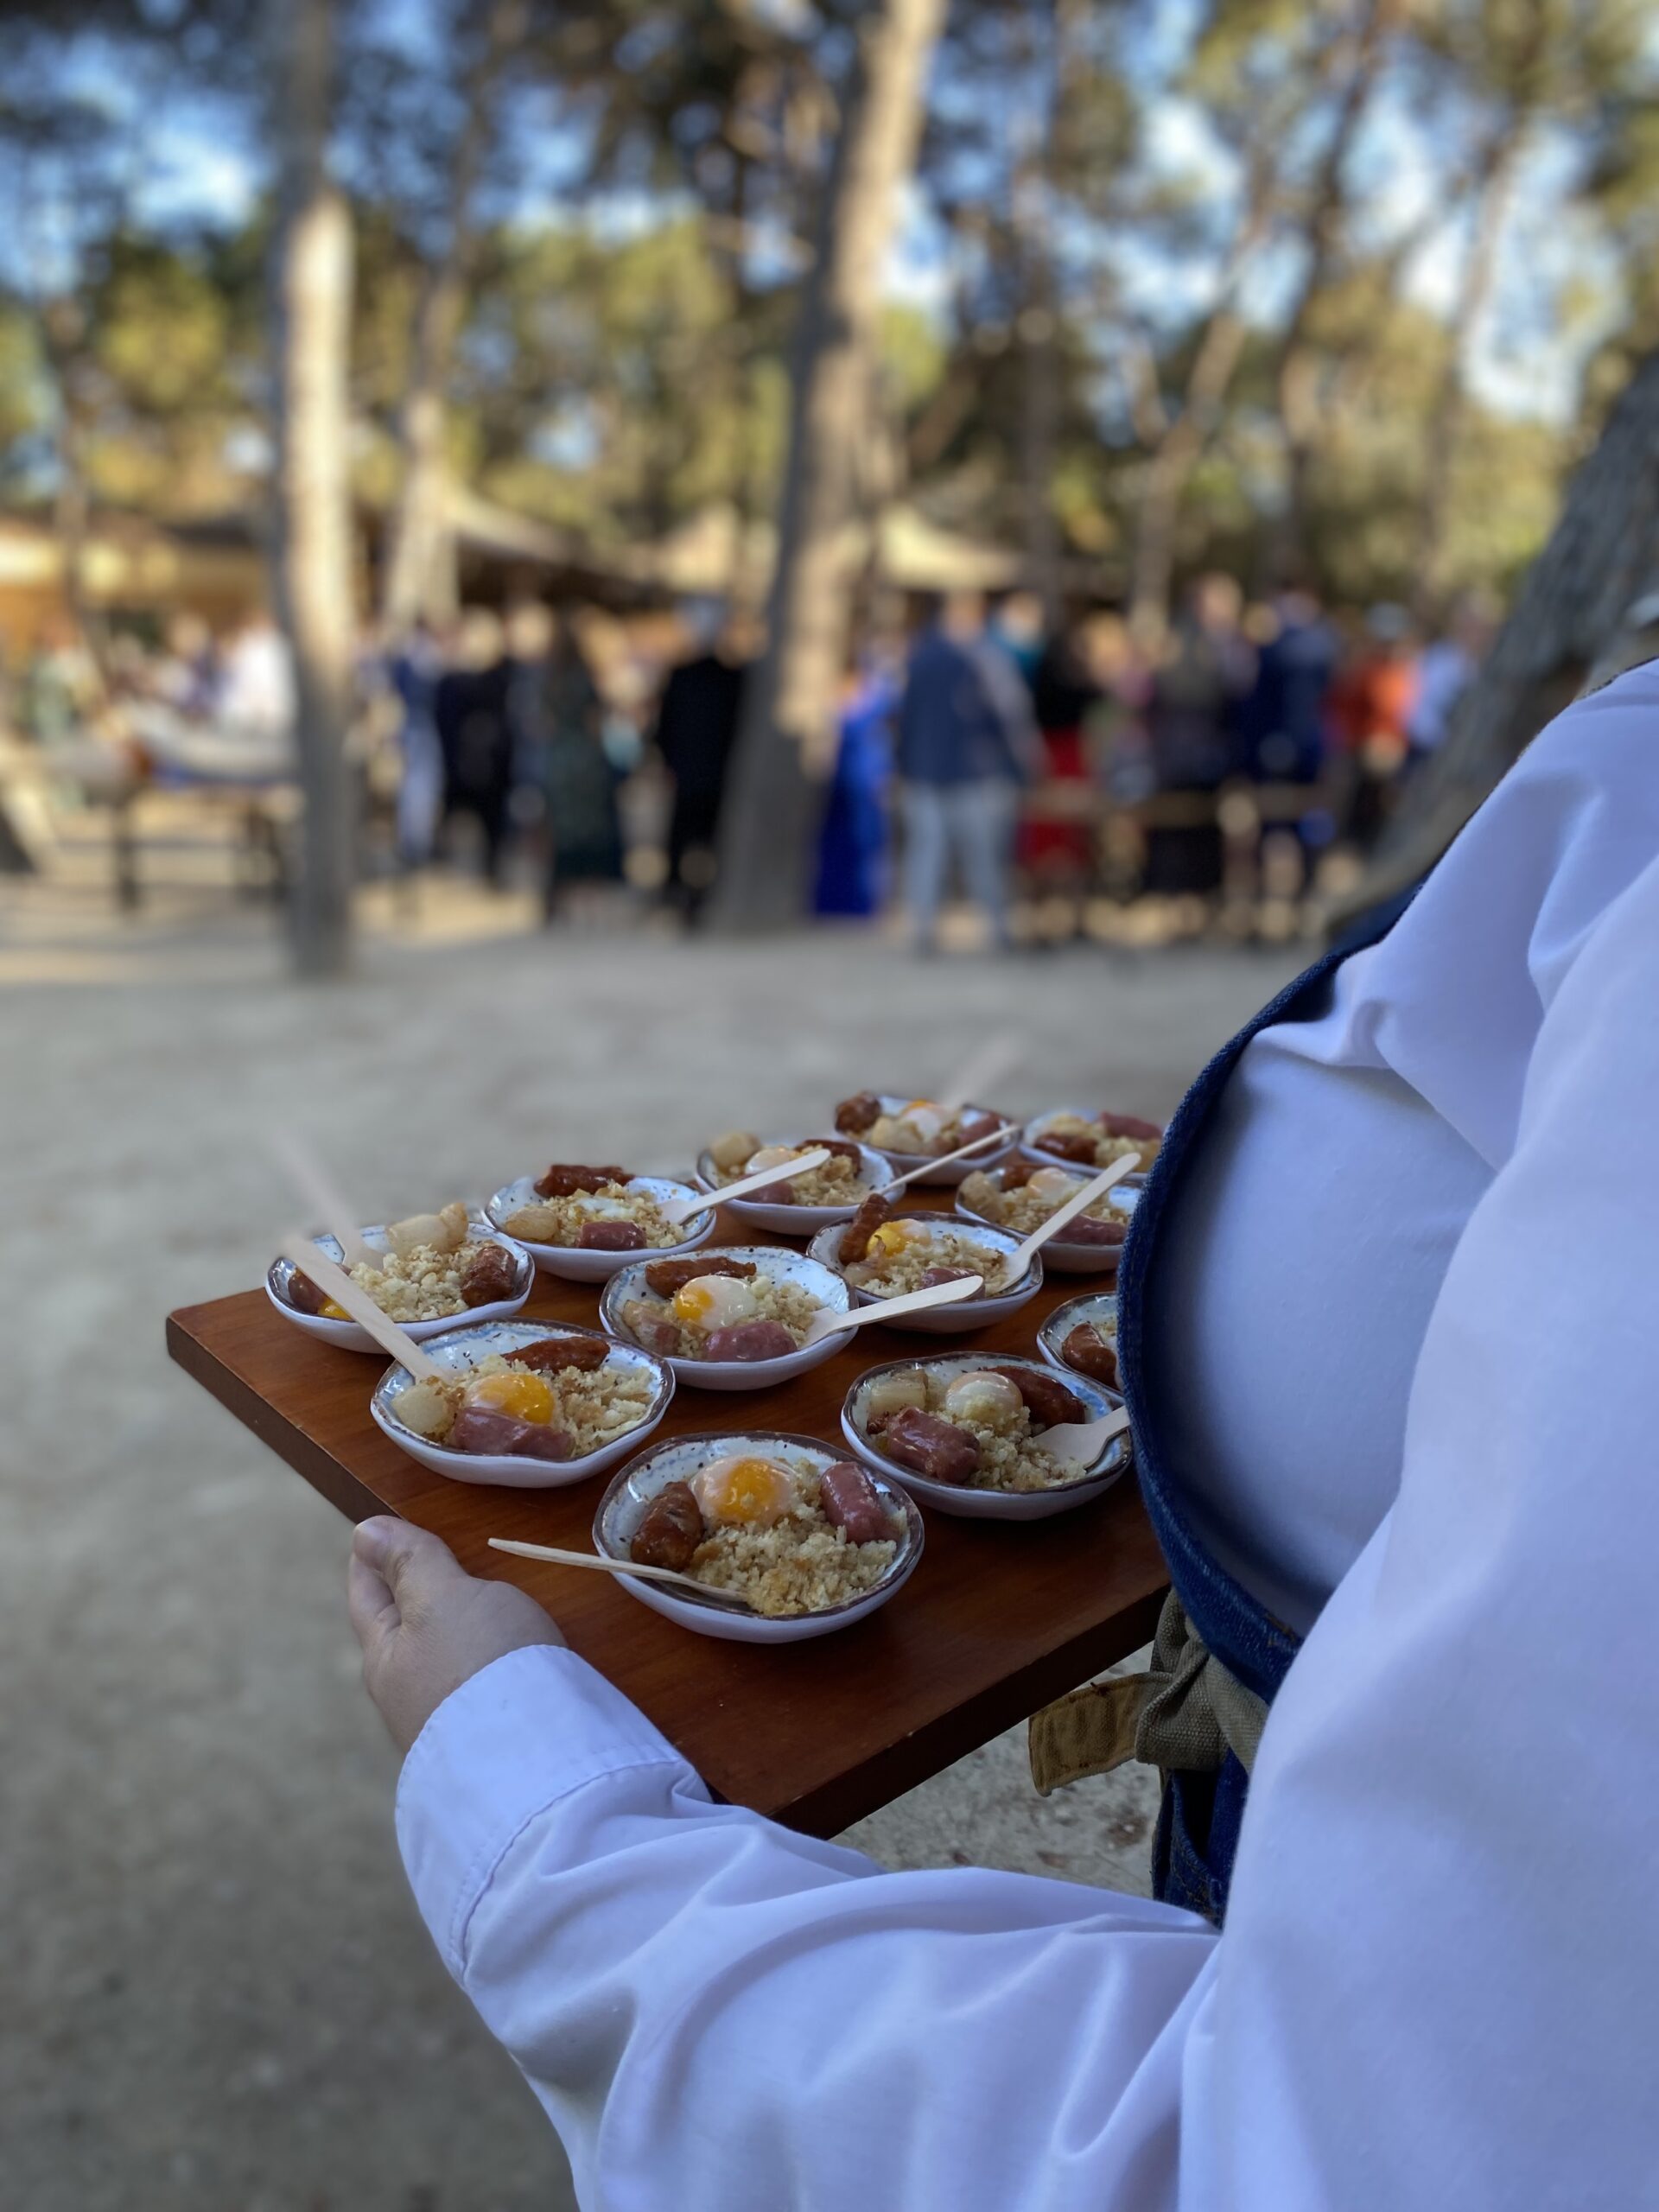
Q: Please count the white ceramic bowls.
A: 12